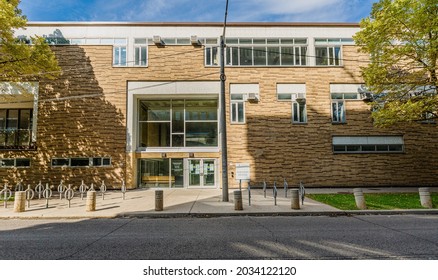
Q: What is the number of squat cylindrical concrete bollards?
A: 7